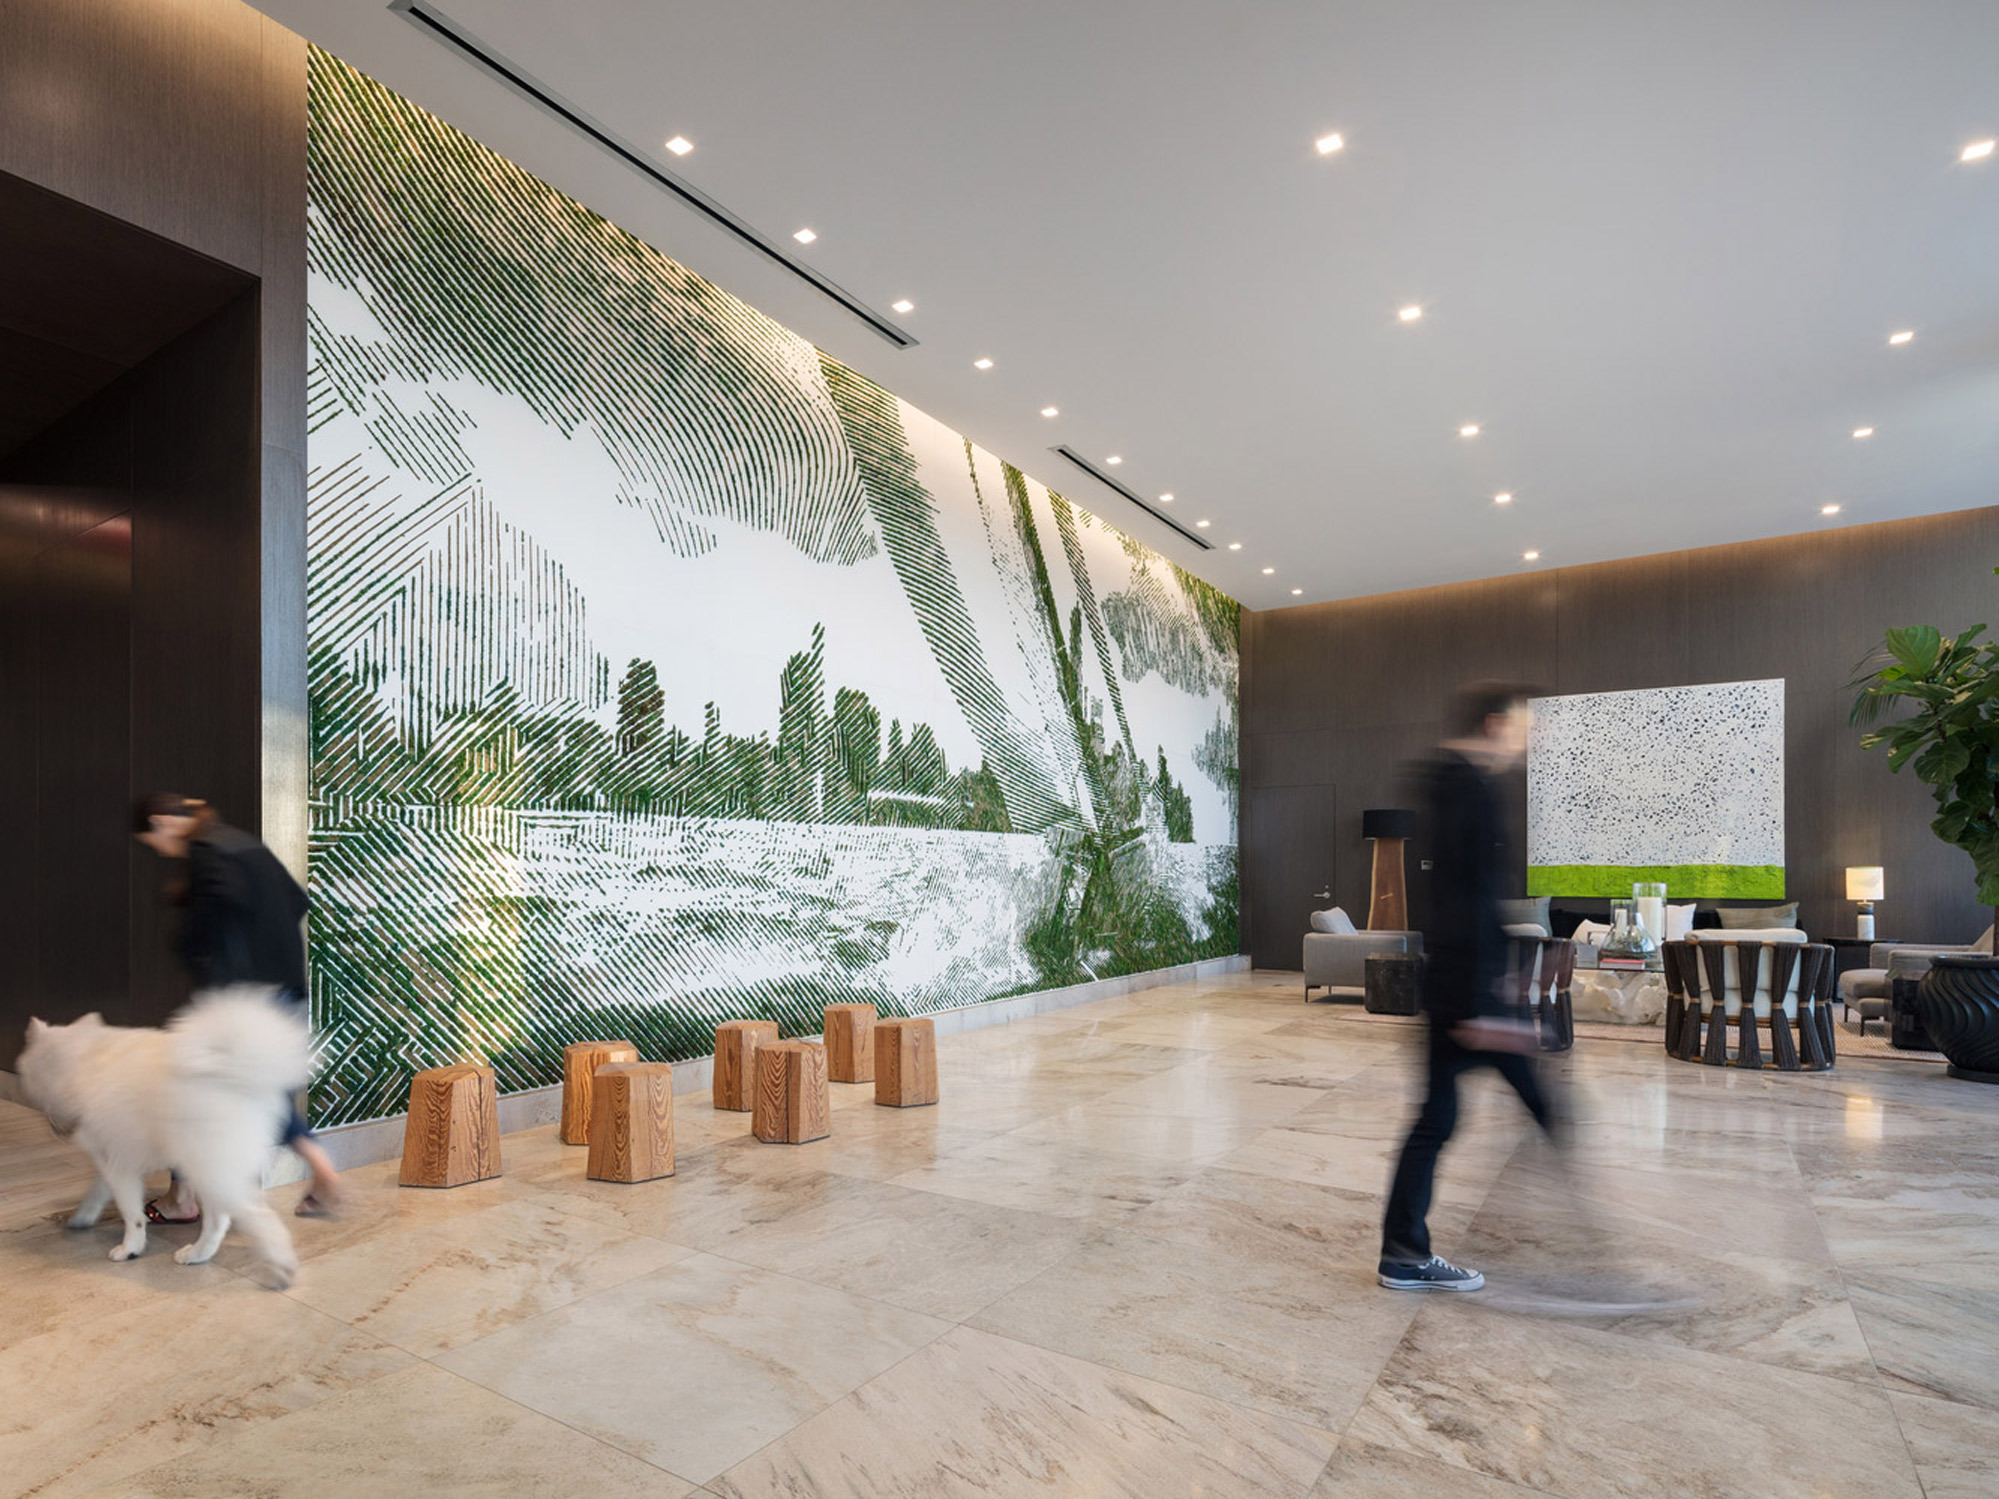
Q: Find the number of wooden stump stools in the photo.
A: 7